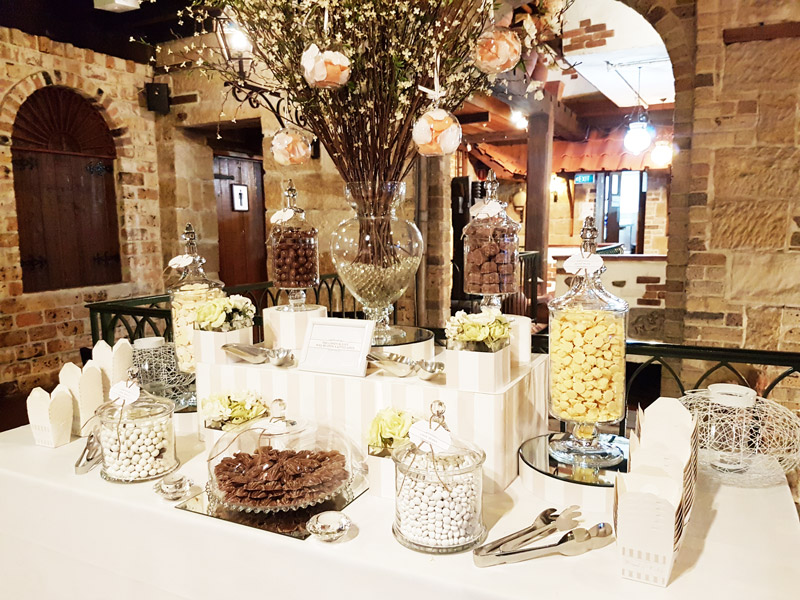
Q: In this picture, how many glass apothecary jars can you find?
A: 6